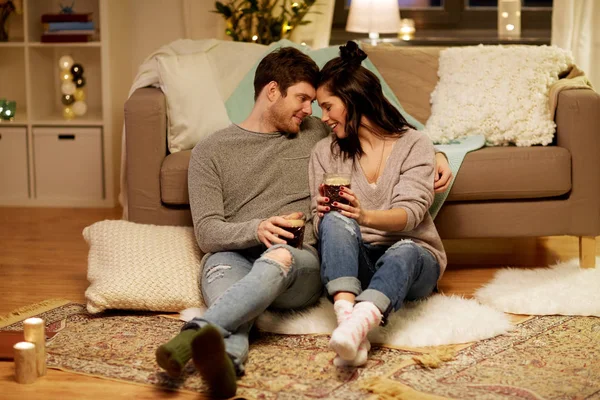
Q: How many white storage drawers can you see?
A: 2